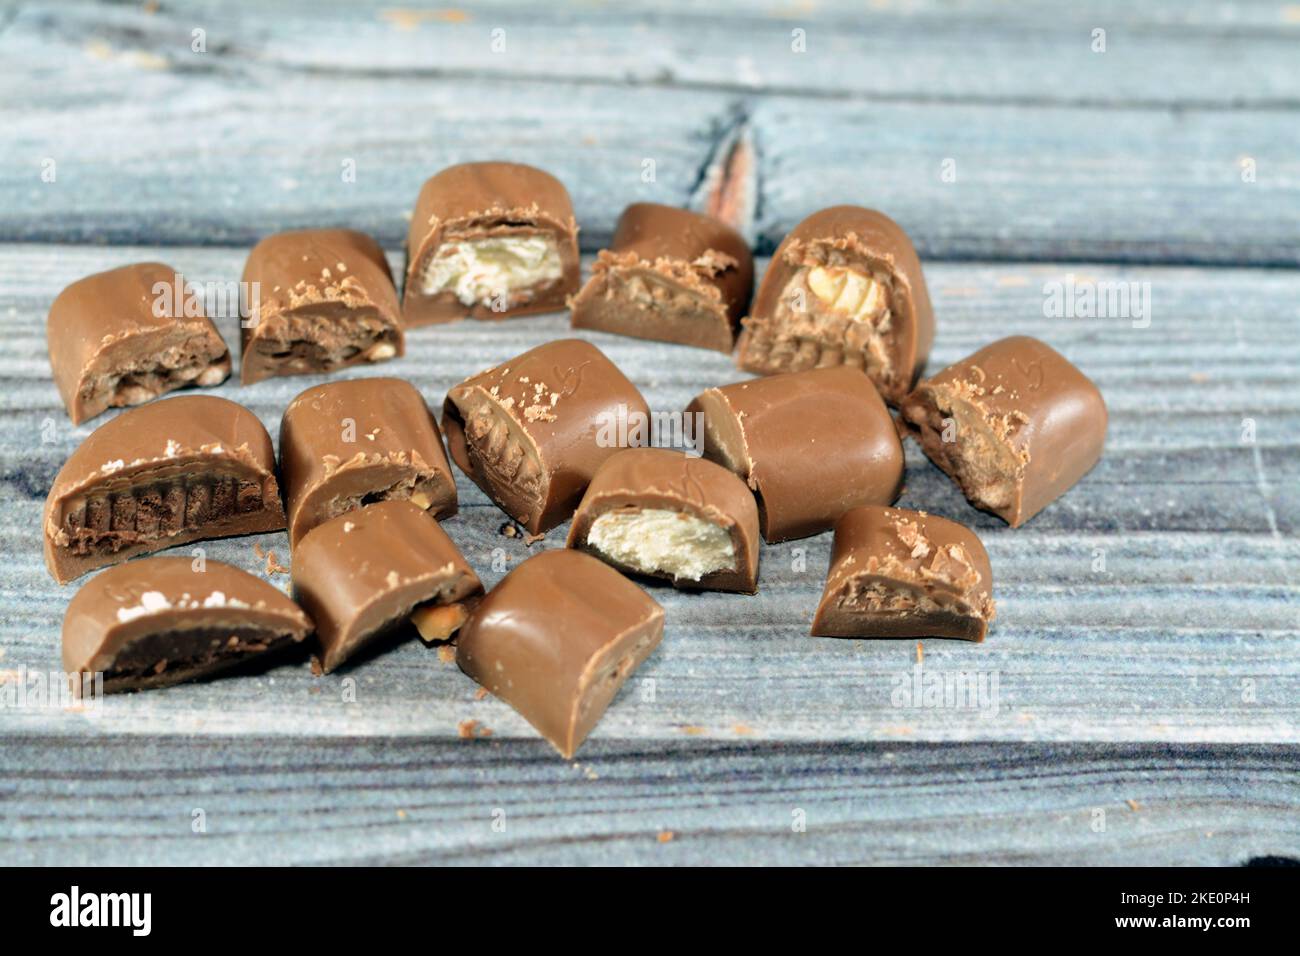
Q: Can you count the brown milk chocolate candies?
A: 15